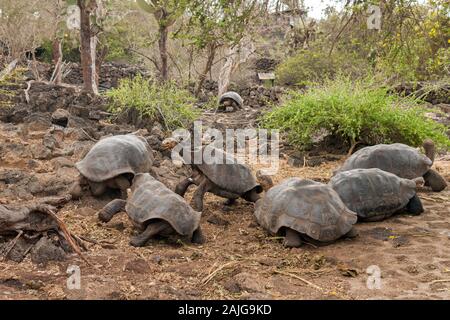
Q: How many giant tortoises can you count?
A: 7